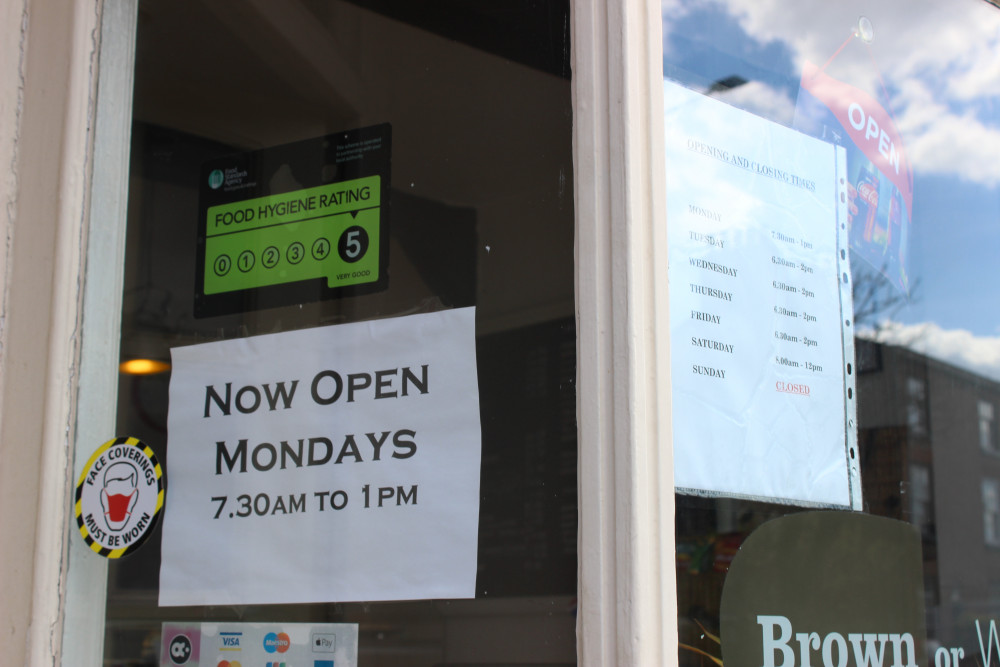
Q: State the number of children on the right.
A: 0